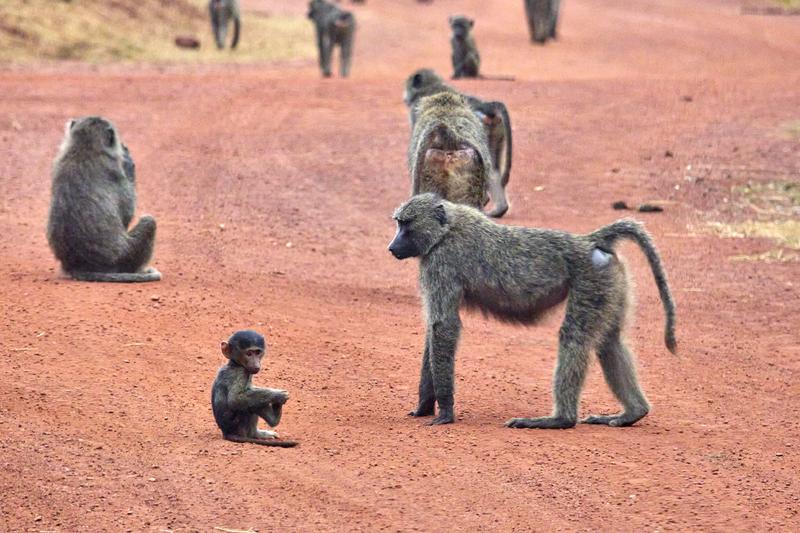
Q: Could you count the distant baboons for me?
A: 4